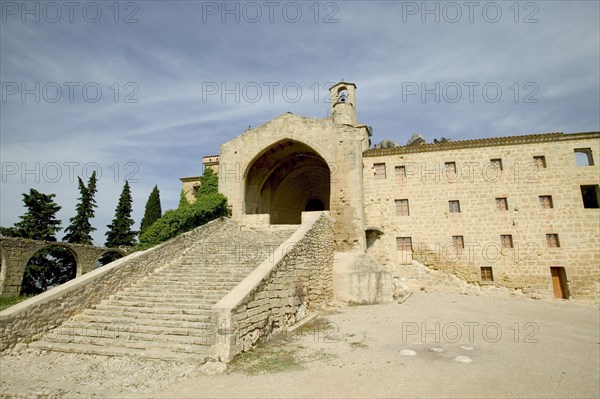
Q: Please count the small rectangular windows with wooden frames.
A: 14